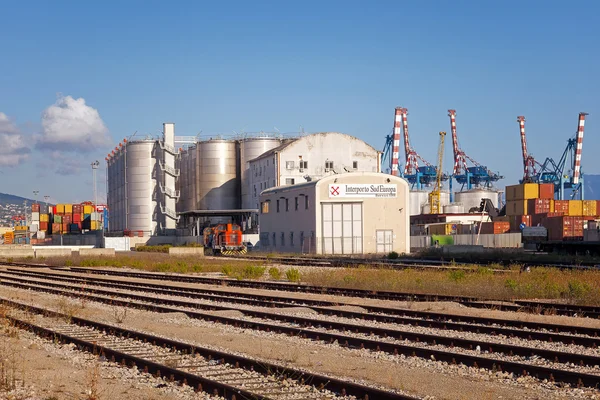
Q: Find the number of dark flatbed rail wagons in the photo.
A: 1